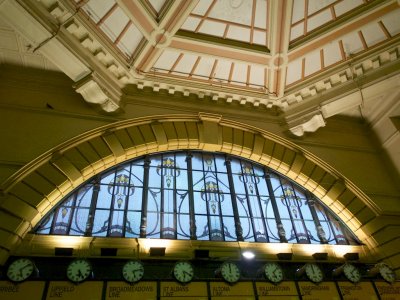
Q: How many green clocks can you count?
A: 9